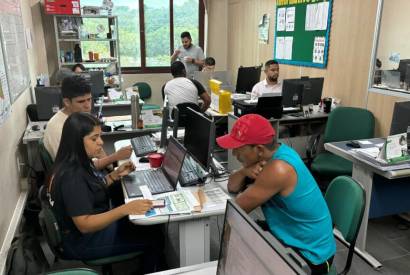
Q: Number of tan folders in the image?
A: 1